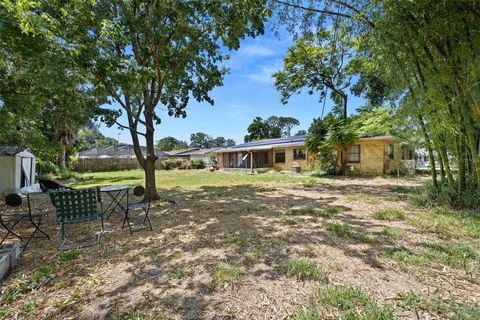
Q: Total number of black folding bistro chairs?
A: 2